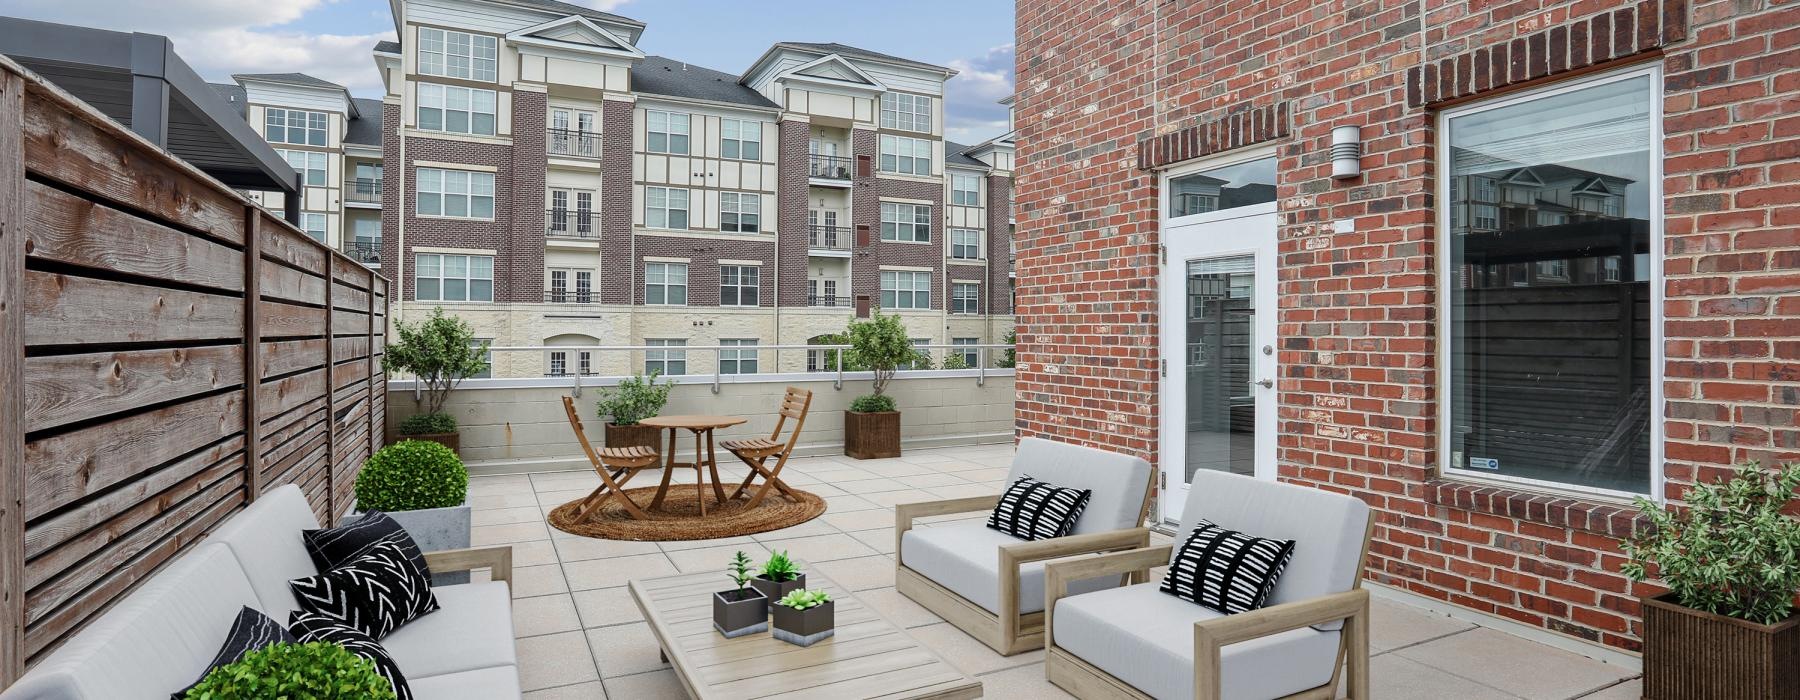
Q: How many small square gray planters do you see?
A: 3